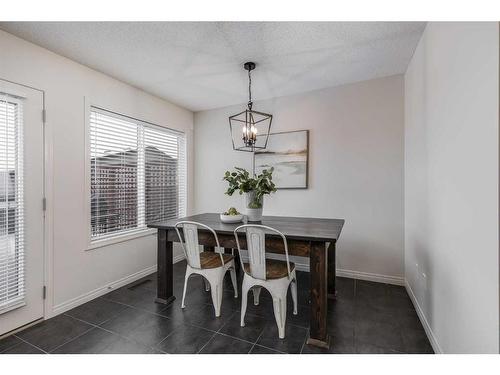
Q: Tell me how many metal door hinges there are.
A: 3